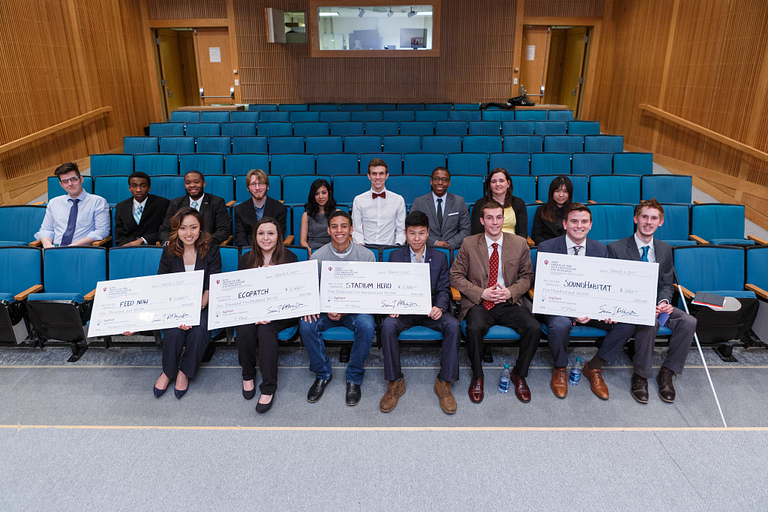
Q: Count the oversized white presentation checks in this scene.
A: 4